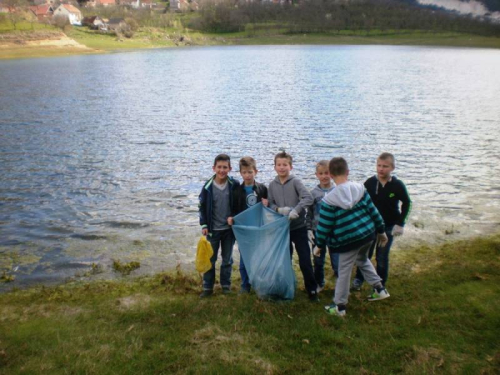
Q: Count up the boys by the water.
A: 6